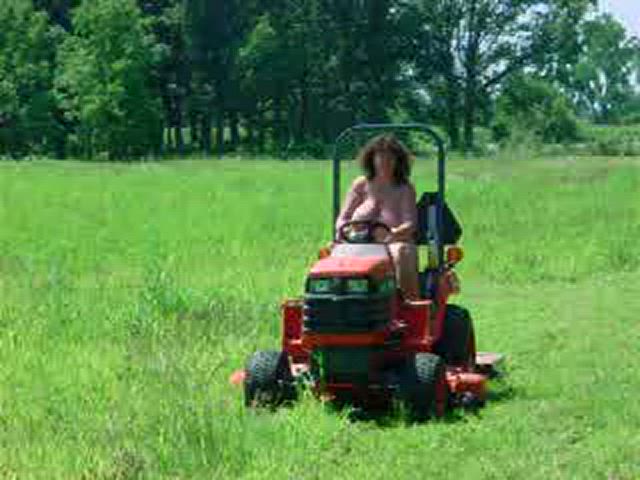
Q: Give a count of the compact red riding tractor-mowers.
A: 1